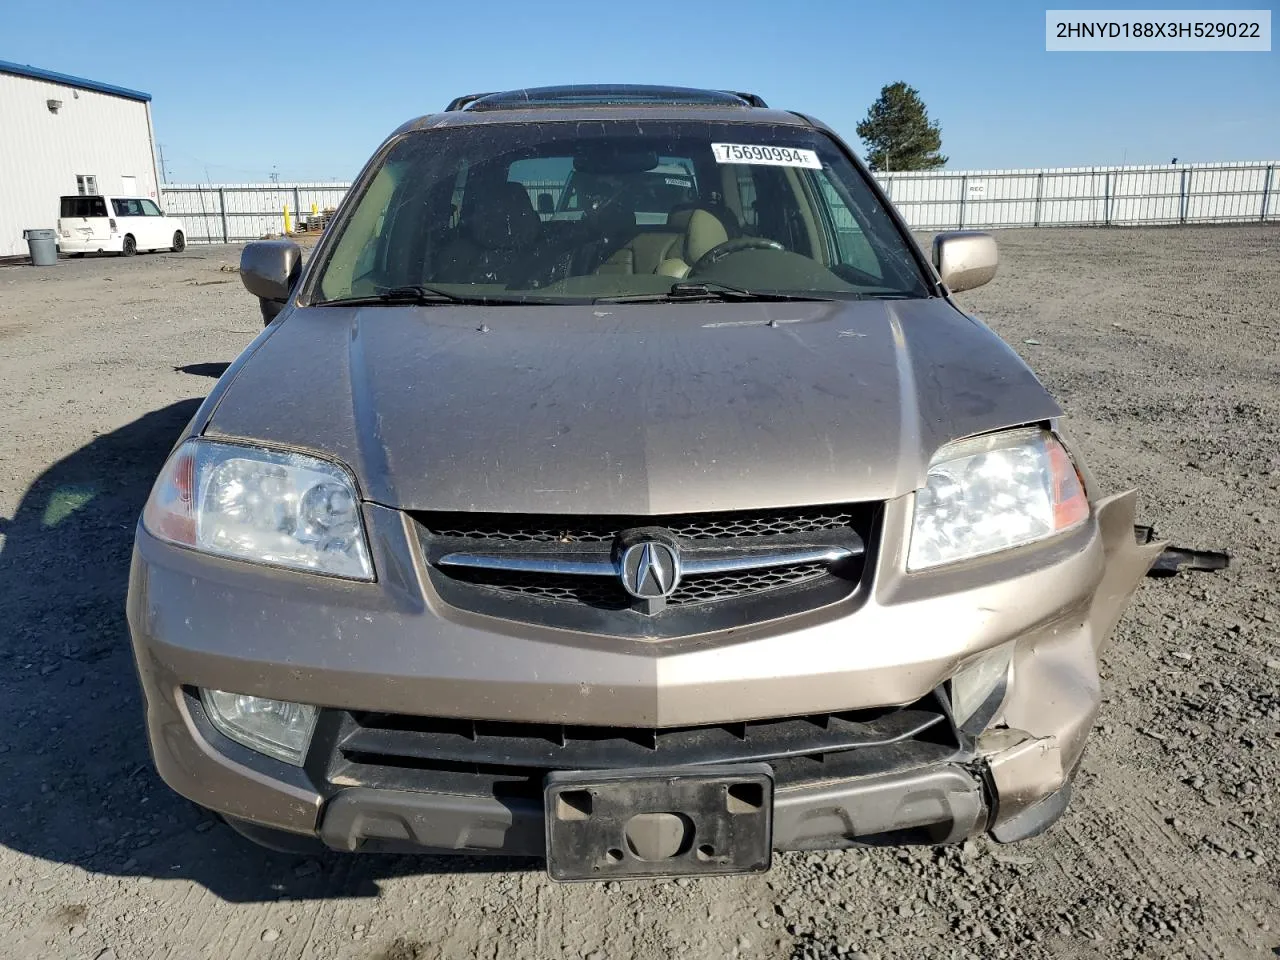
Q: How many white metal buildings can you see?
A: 1